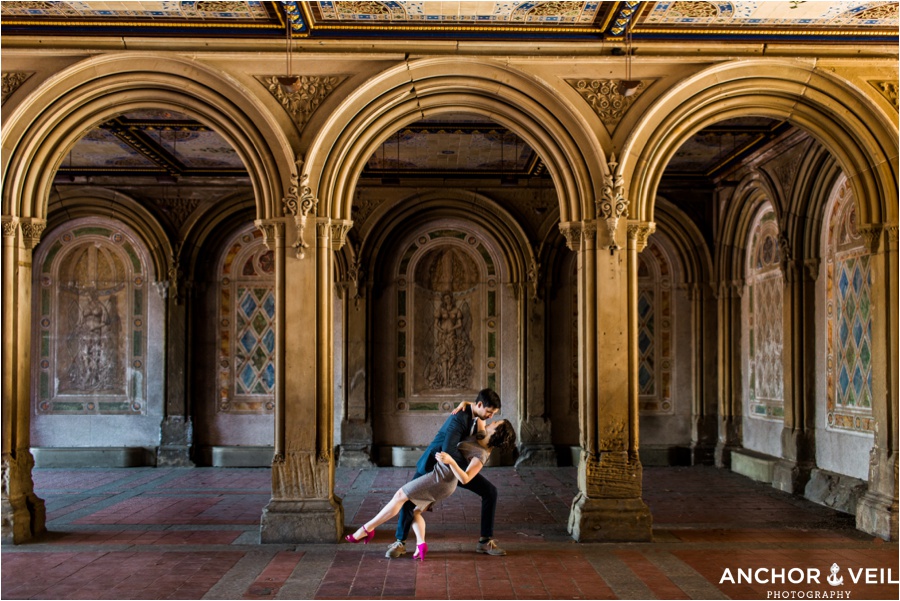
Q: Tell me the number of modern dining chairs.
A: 0